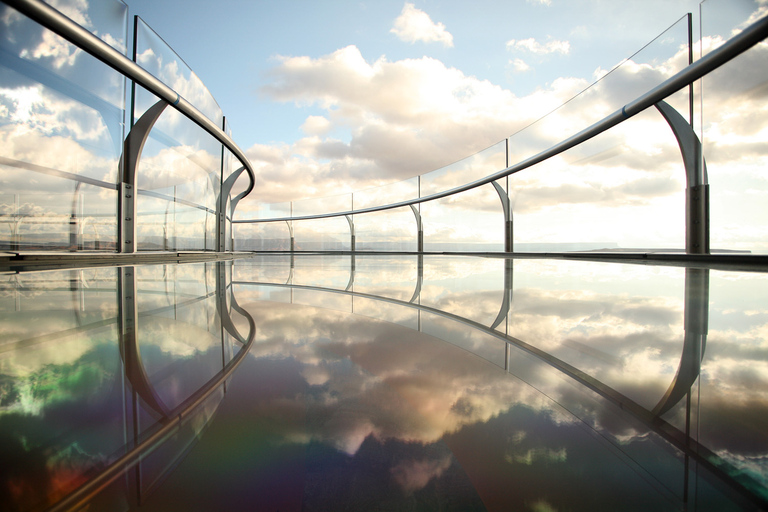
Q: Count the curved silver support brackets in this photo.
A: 8